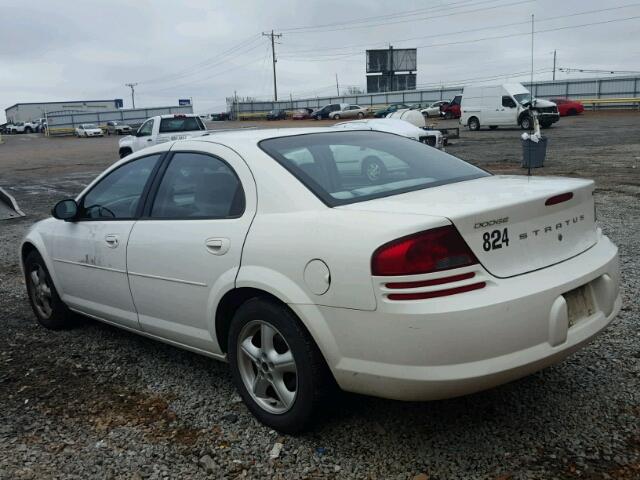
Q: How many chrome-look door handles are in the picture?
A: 0